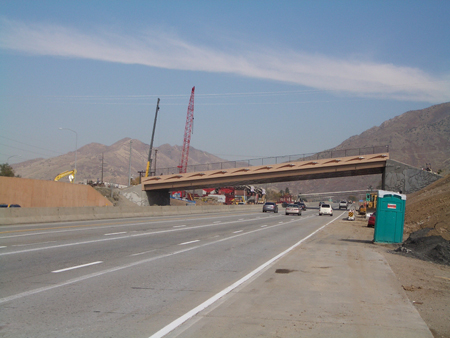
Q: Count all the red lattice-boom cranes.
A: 1